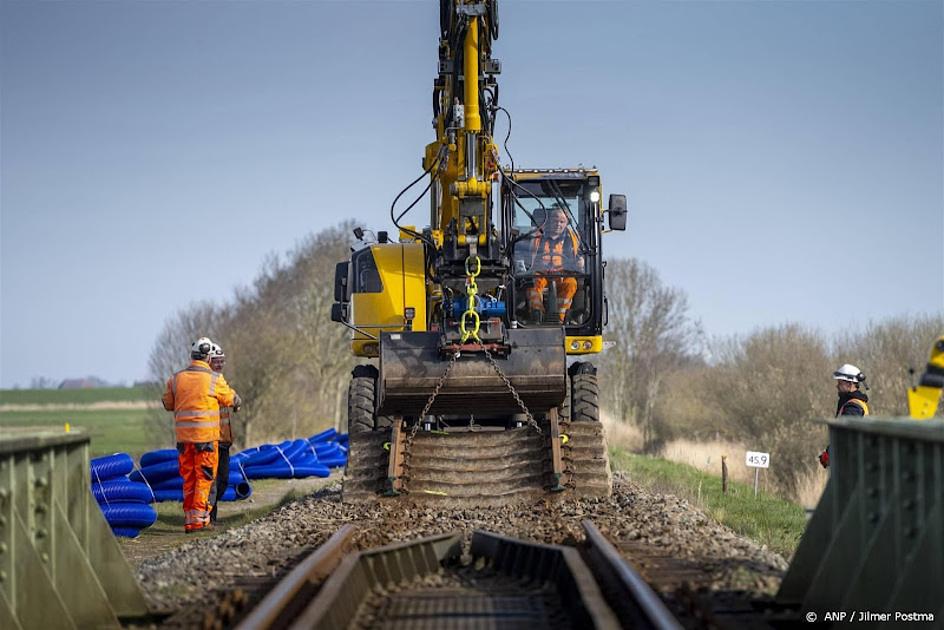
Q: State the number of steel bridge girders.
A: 2